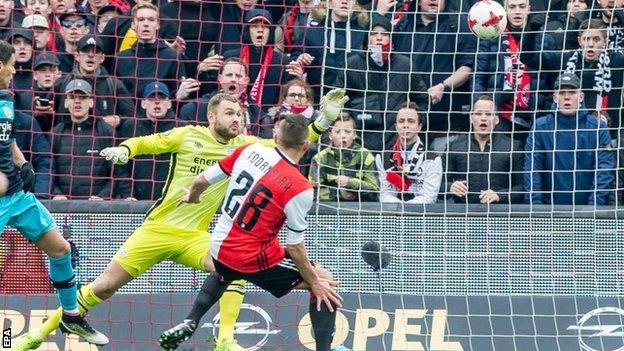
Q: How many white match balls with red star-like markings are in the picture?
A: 1